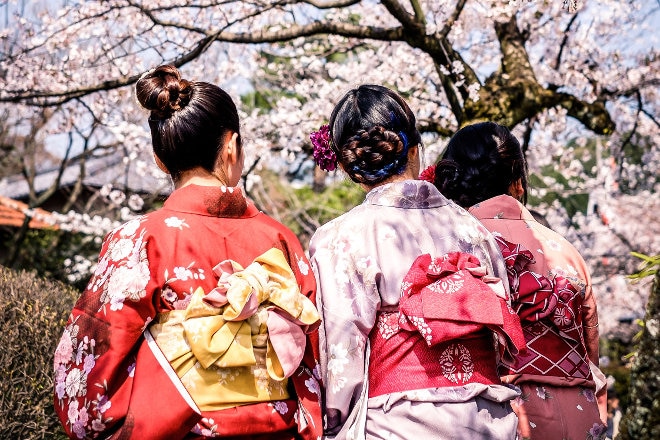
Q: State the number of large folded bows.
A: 3